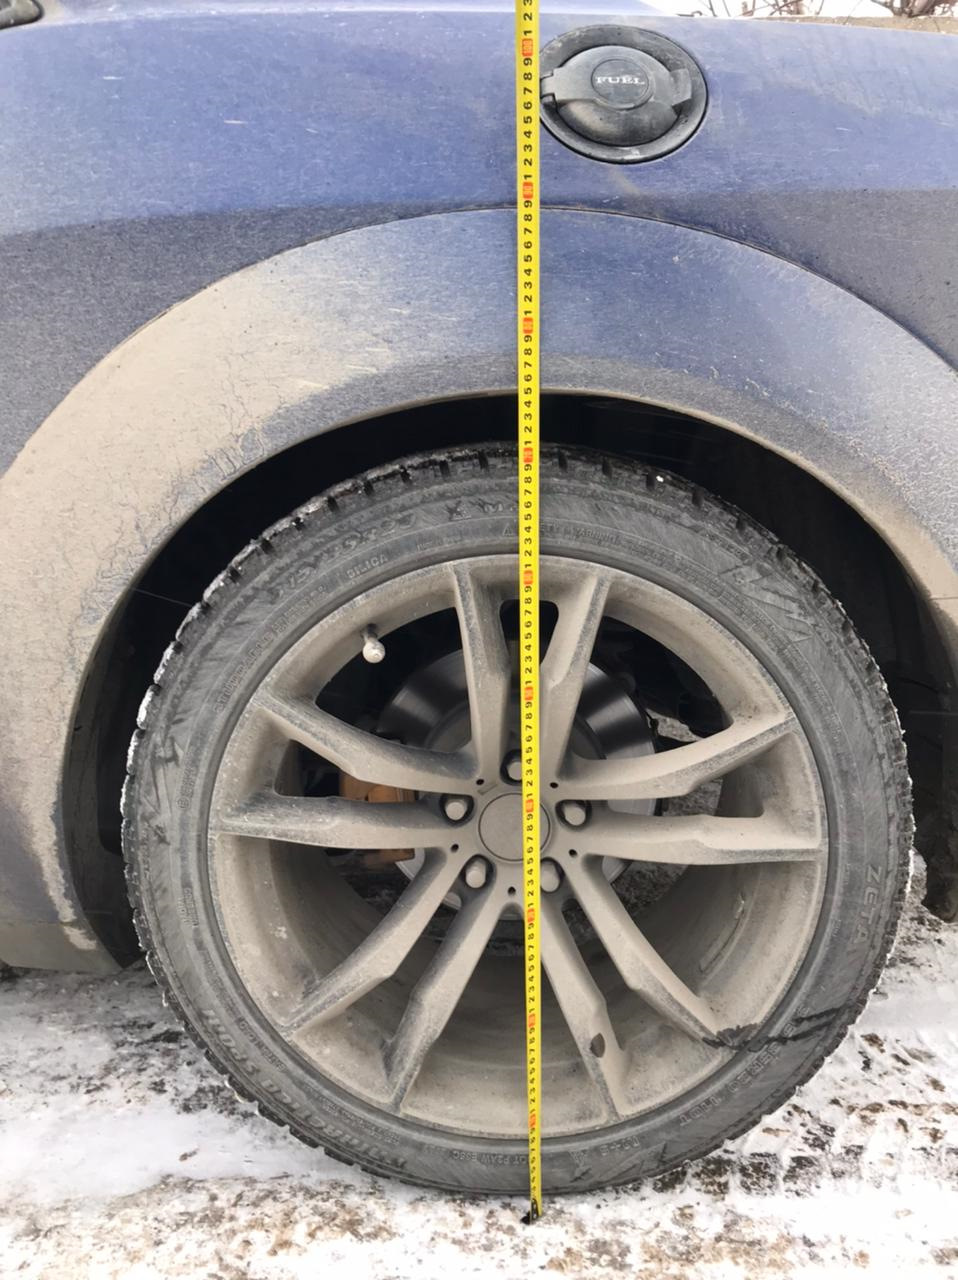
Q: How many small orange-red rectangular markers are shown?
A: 10